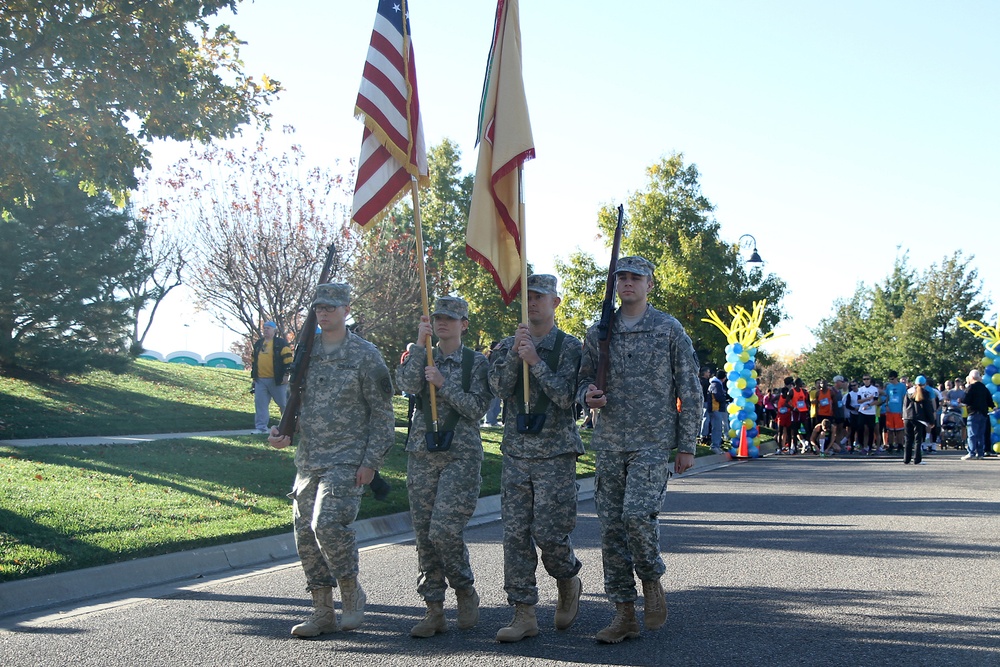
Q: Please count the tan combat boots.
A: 8